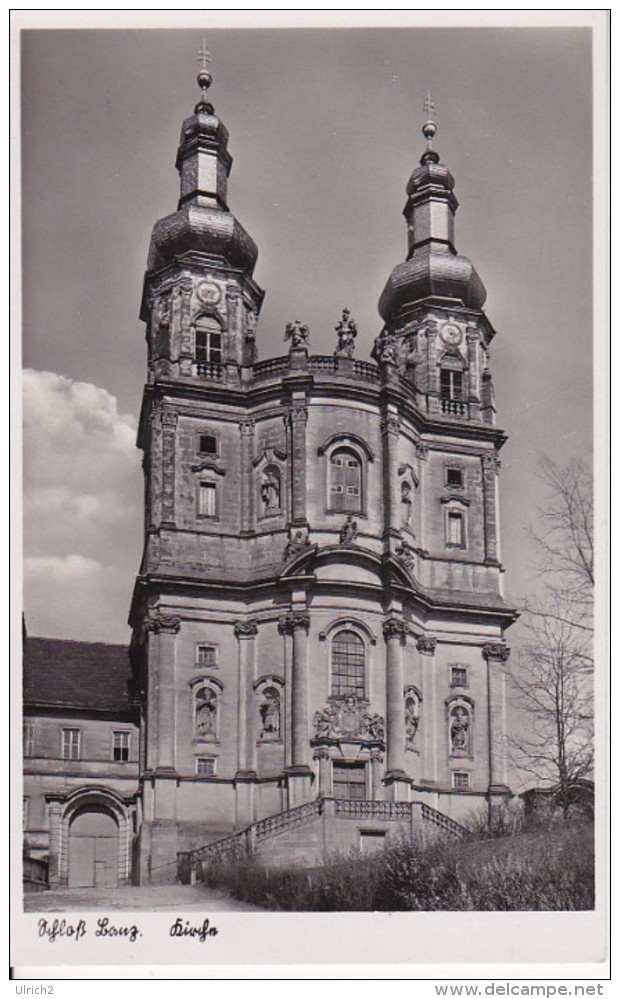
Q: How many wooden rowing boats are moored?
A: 0